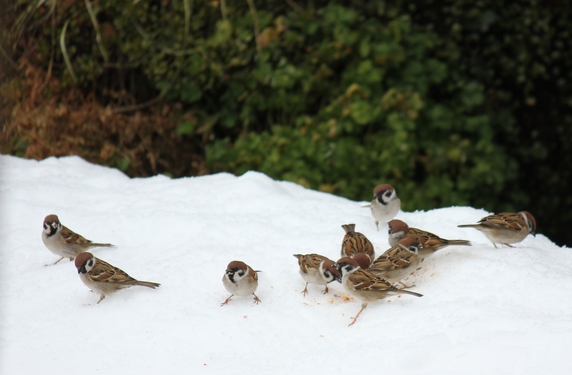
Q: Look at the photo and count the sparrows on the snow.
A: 10